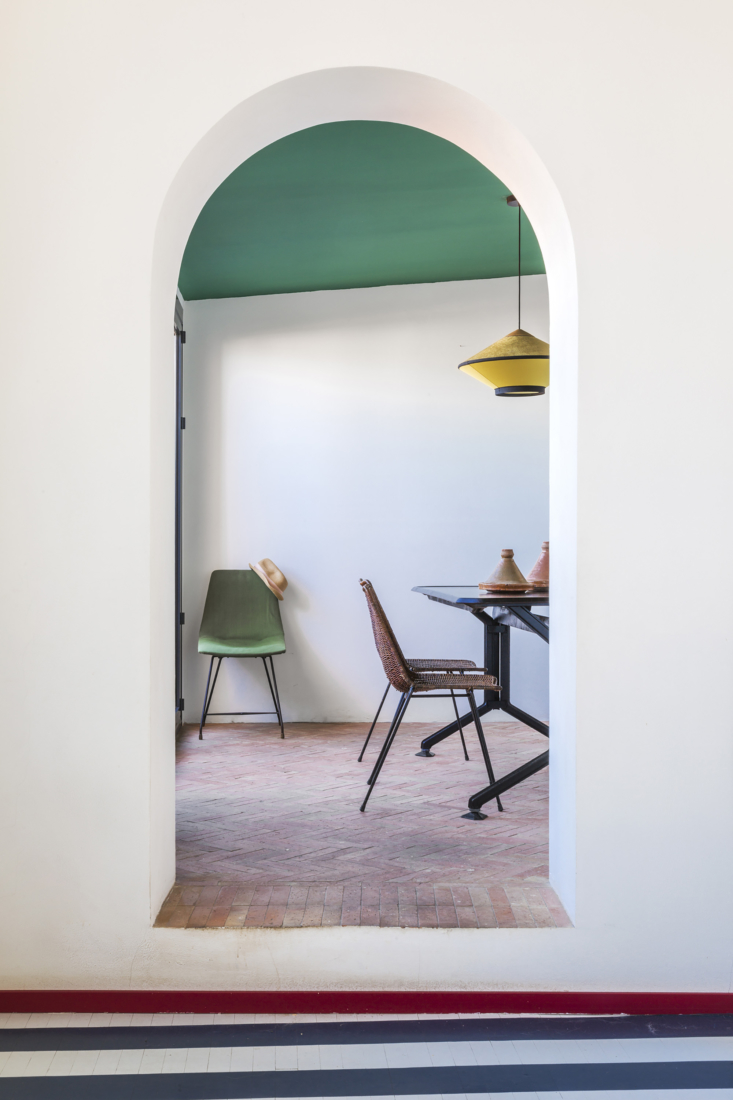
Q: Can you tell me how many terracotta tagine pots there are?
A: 2